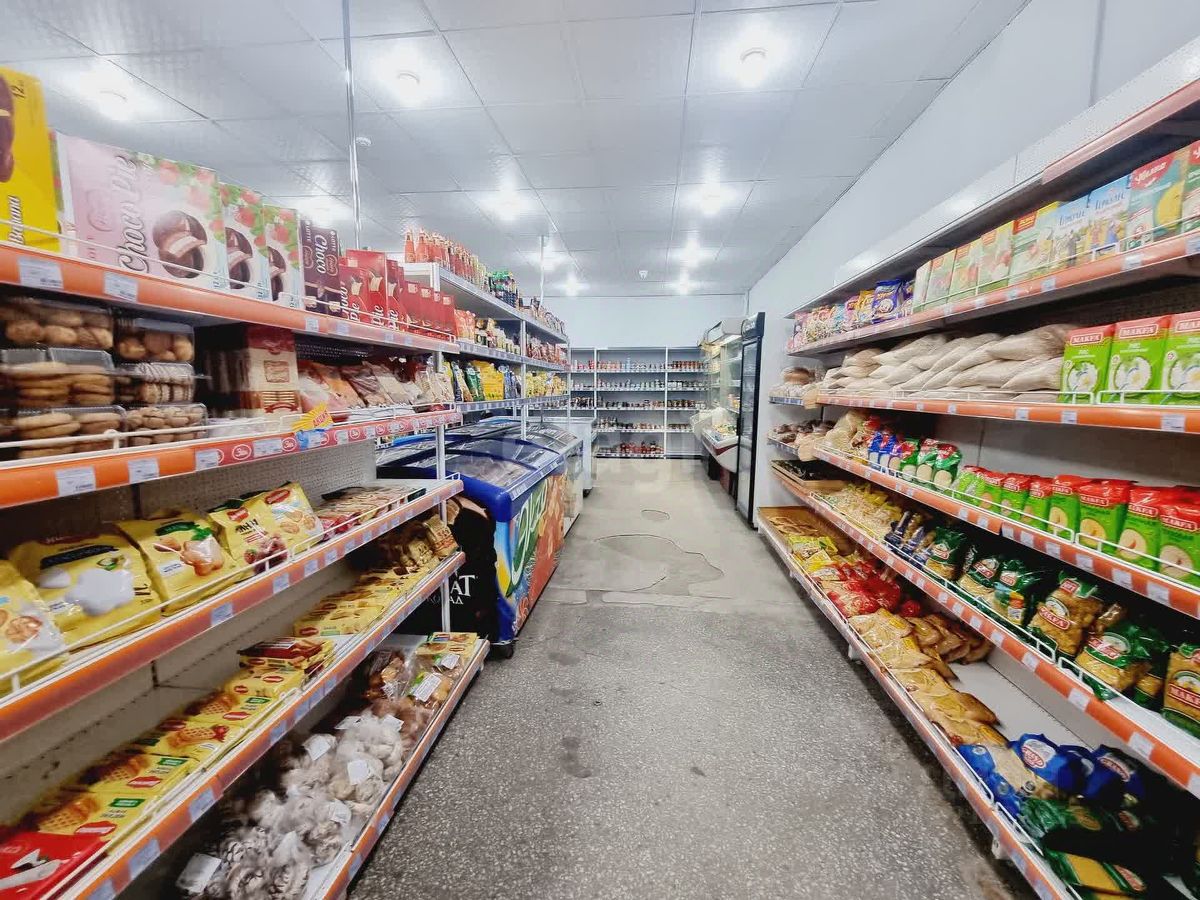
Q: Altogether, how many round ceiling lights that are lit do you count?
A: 10